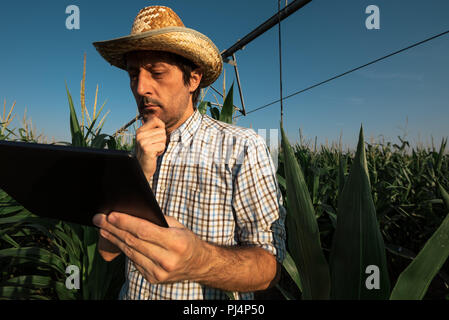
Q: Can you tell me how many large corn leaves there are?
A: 3